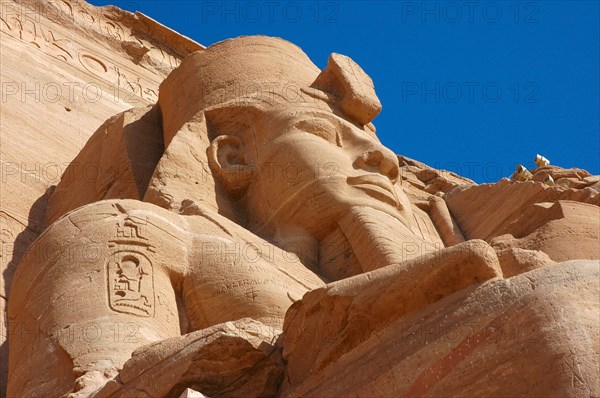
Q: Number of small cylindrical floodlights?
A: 3